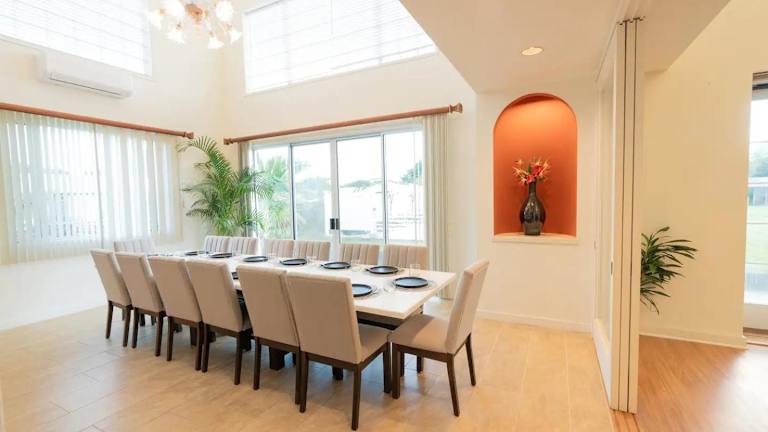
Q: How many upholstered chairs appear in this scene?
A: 14